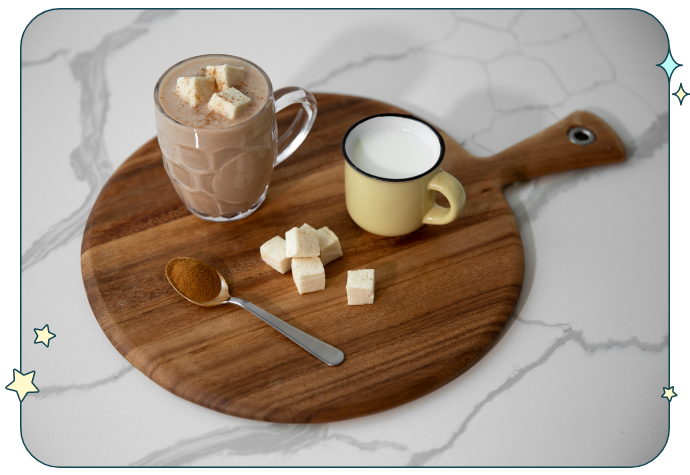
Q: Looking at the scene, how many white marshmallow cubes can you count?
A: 9